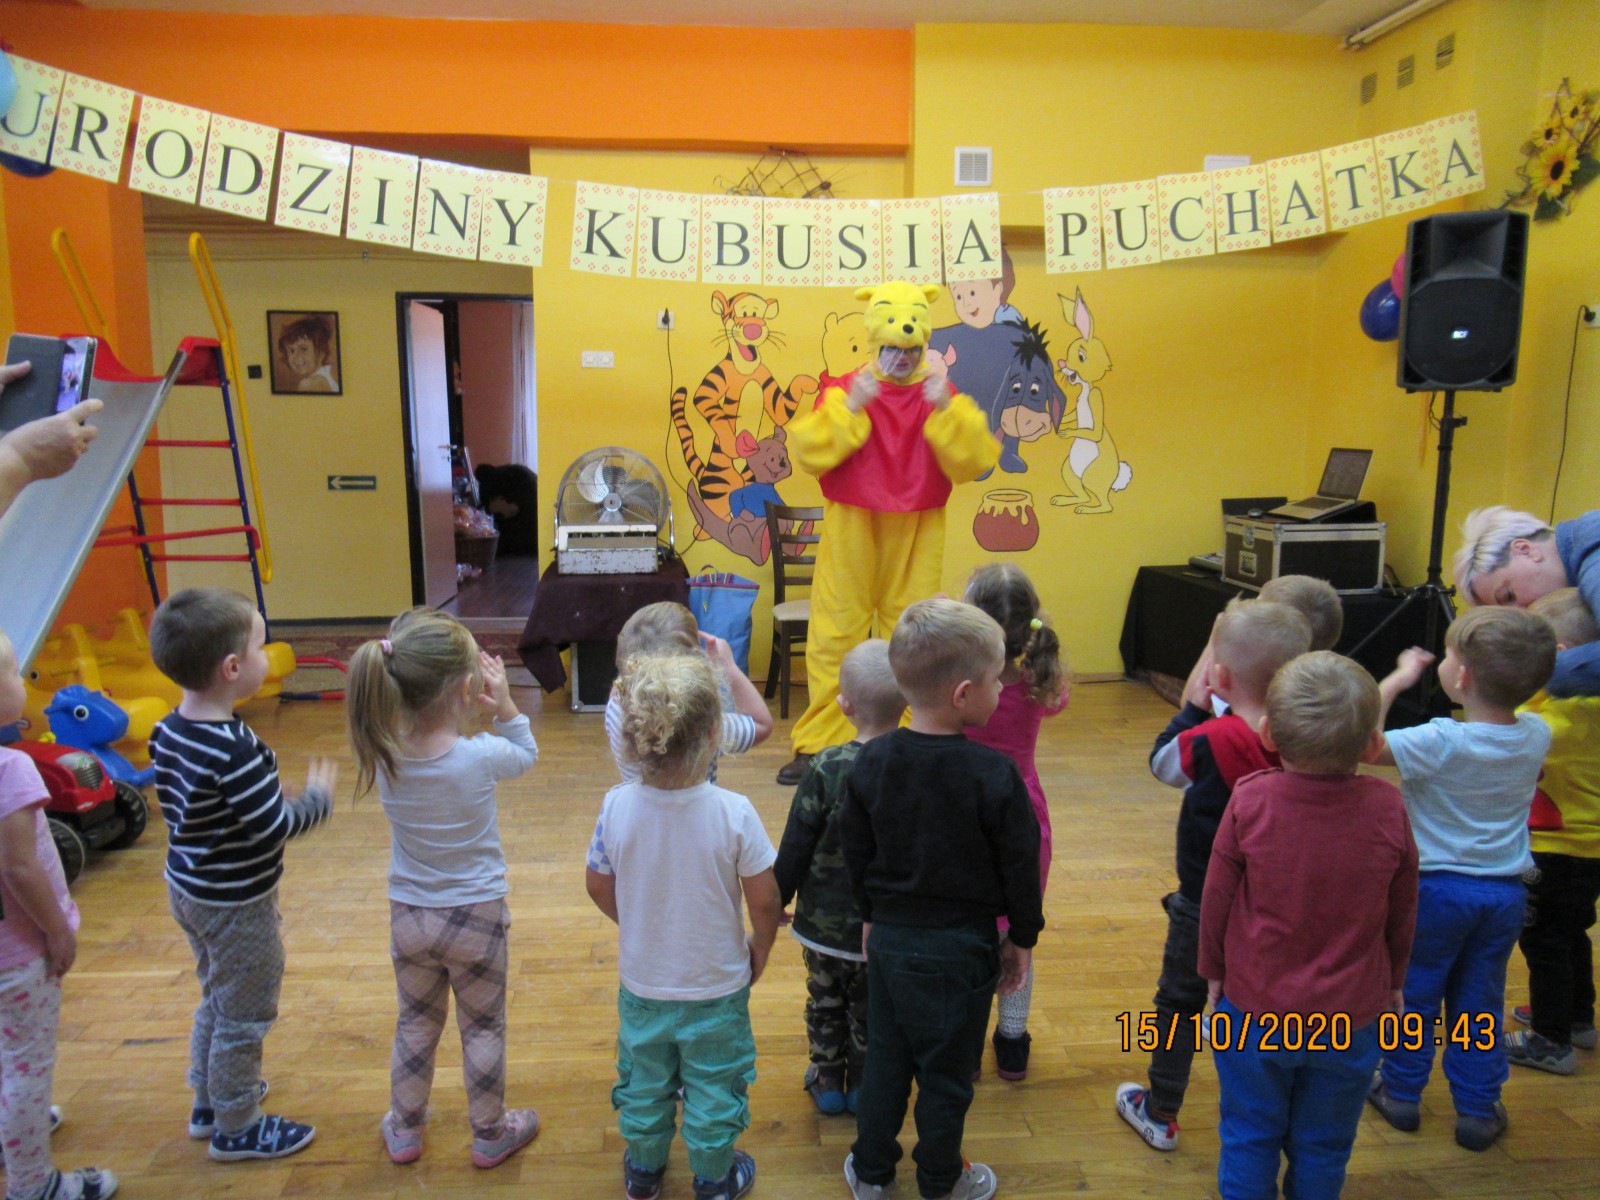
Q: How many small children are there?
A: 13